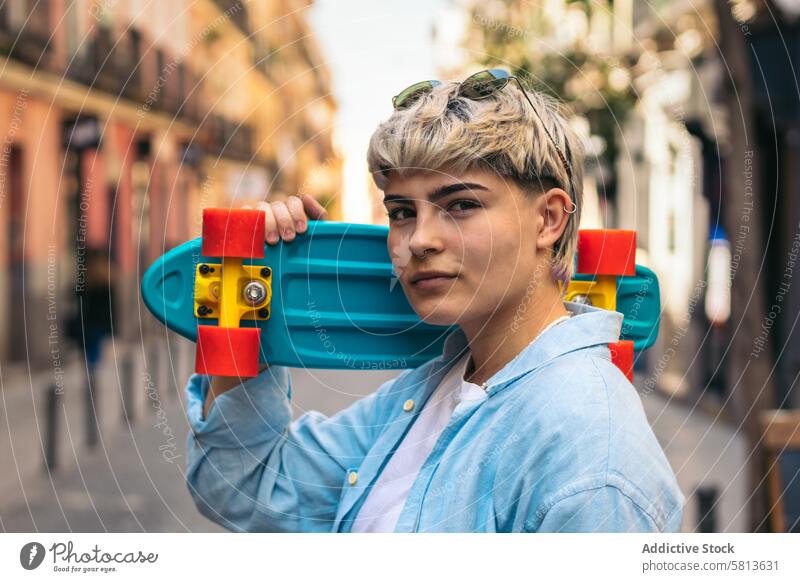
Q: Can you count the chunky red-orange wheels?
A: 4